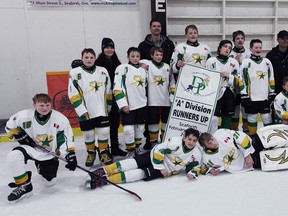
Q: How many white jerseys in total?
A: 11